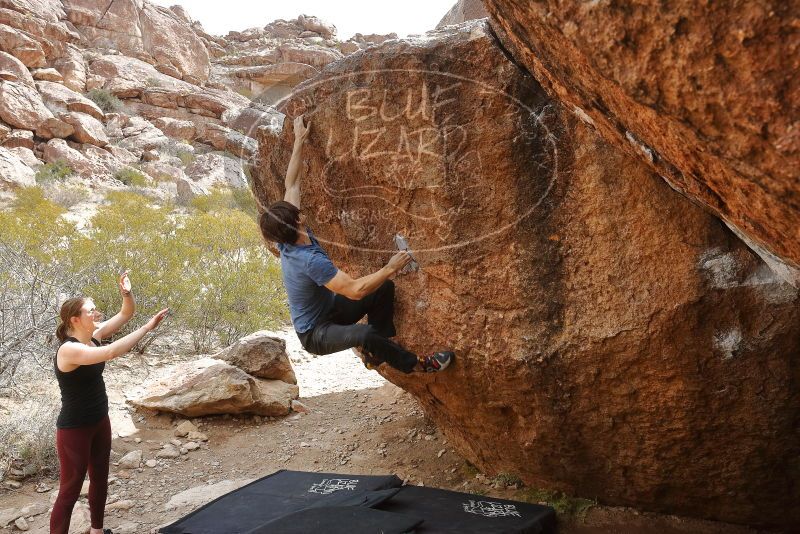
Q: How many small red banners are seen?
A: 0